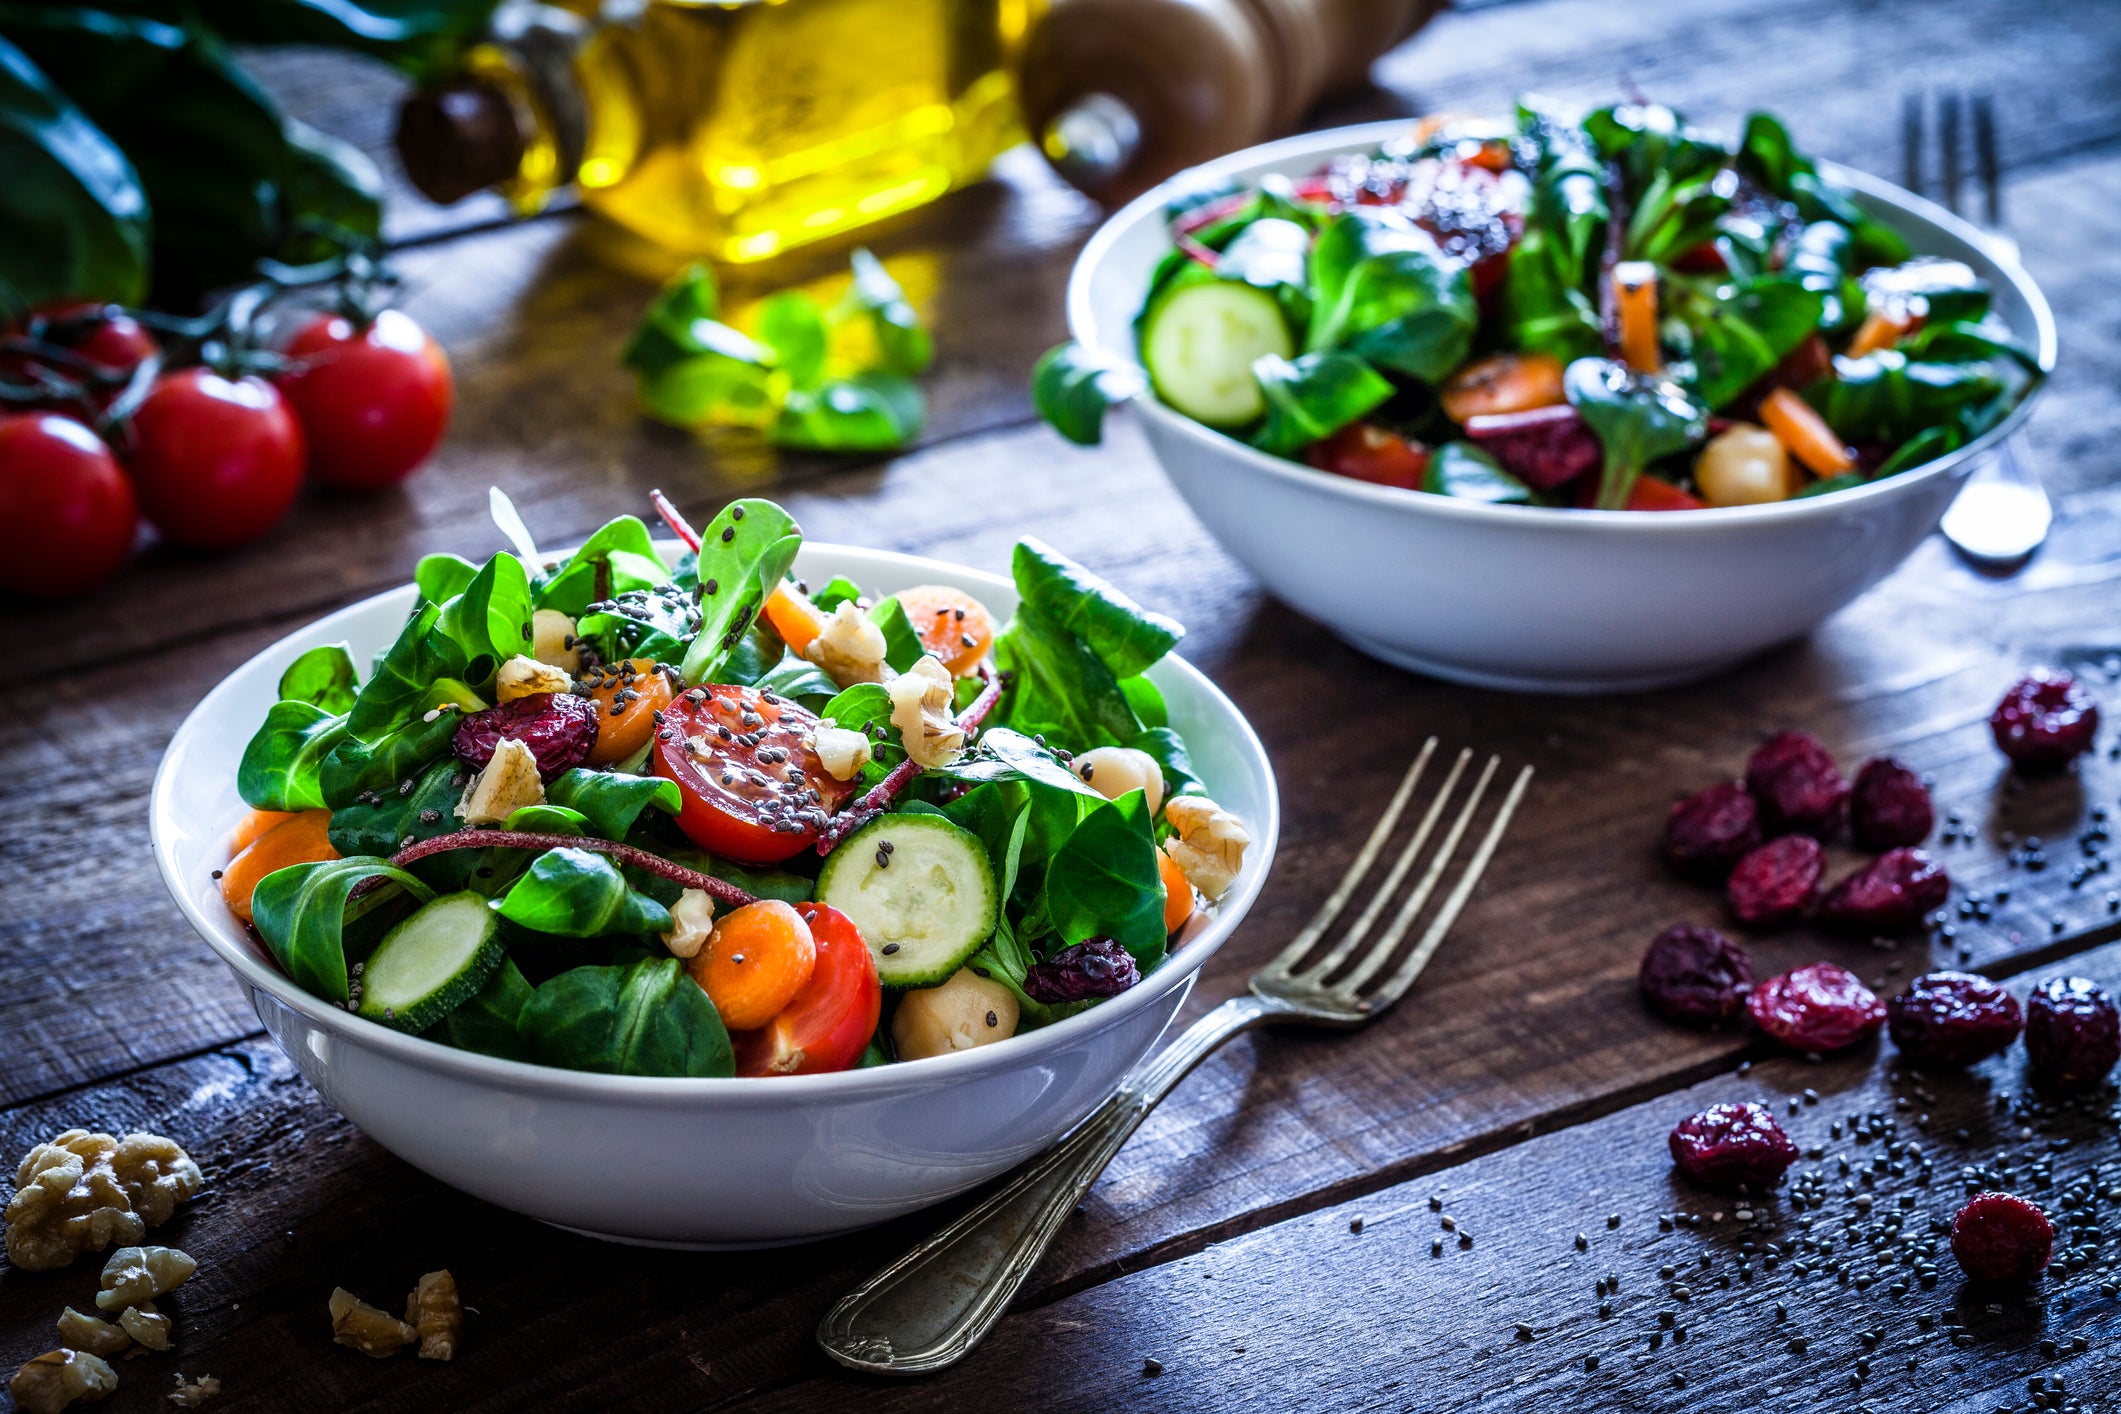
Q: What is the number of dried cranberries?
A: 14